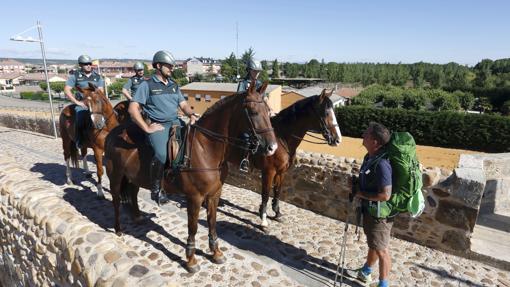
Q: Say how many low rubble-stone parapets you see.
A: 2